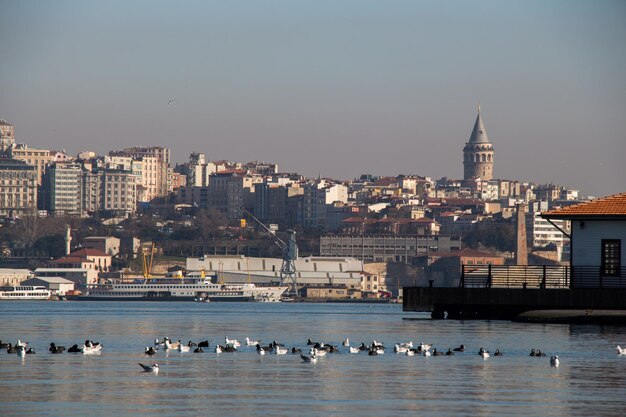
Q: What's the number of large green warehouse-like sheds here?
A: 0